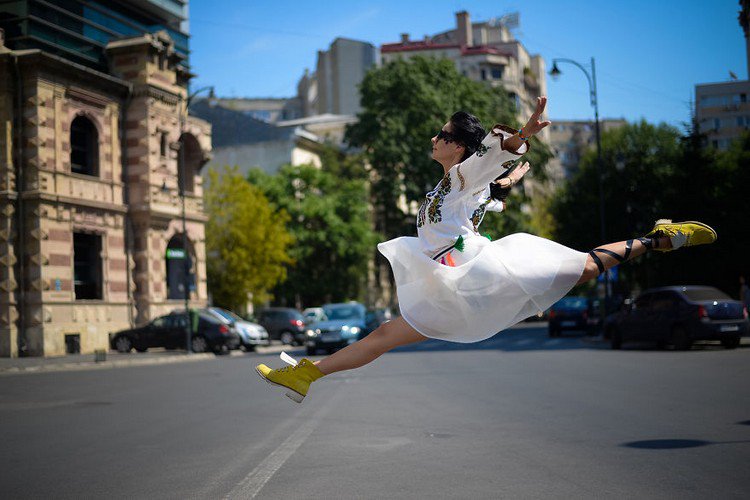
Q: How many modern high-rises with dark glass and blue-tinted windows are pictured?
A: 1